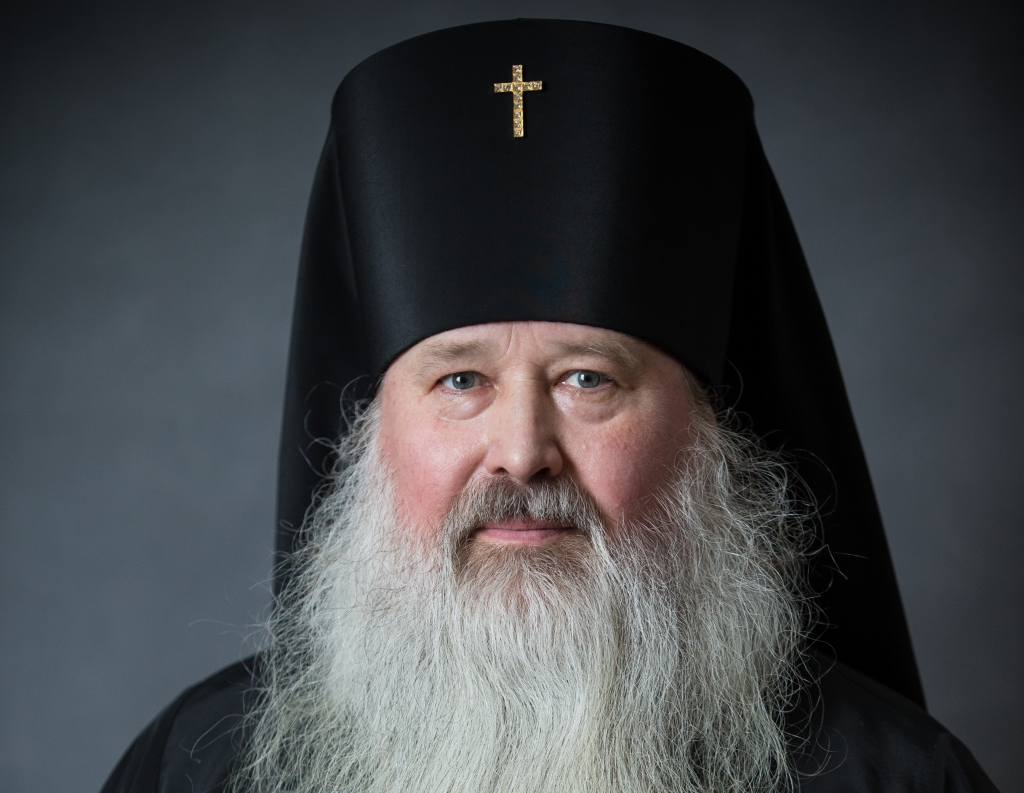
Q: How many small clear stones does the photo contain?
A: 12